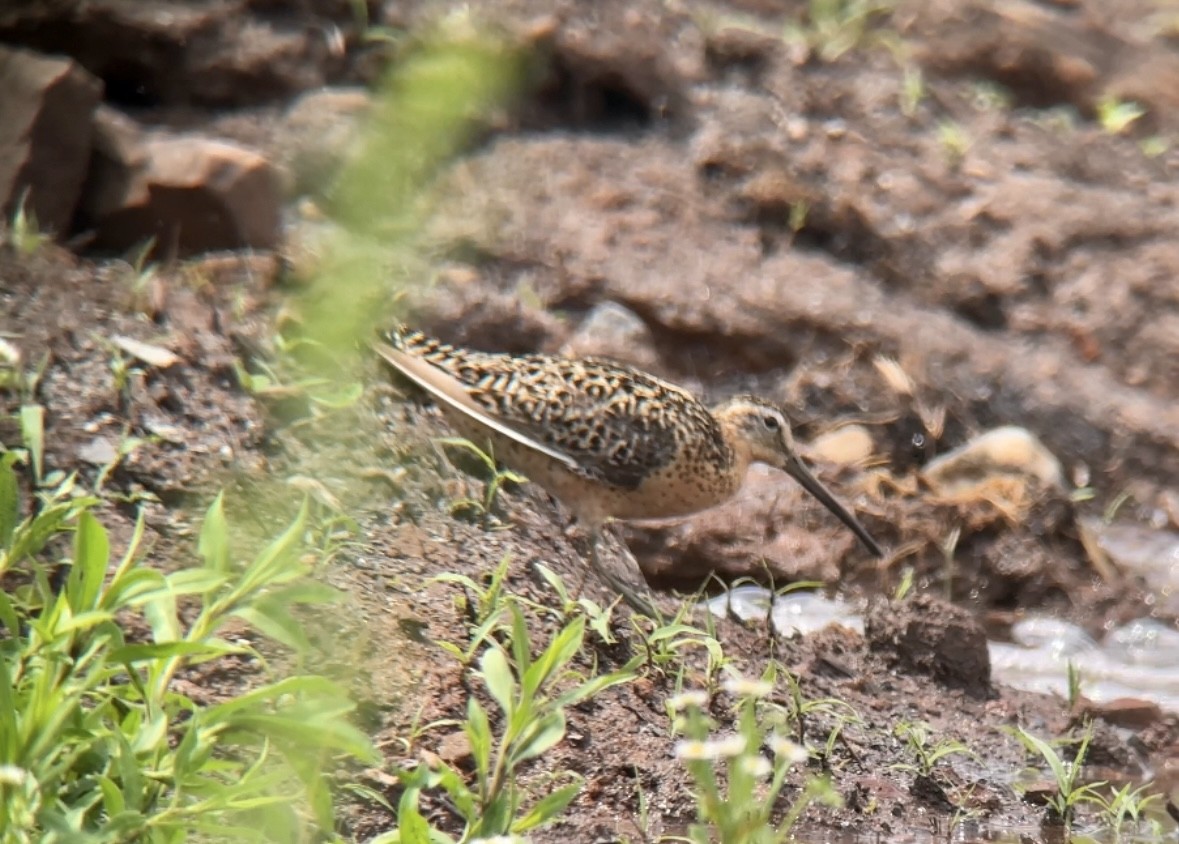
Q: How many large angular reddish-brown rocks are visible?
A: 2